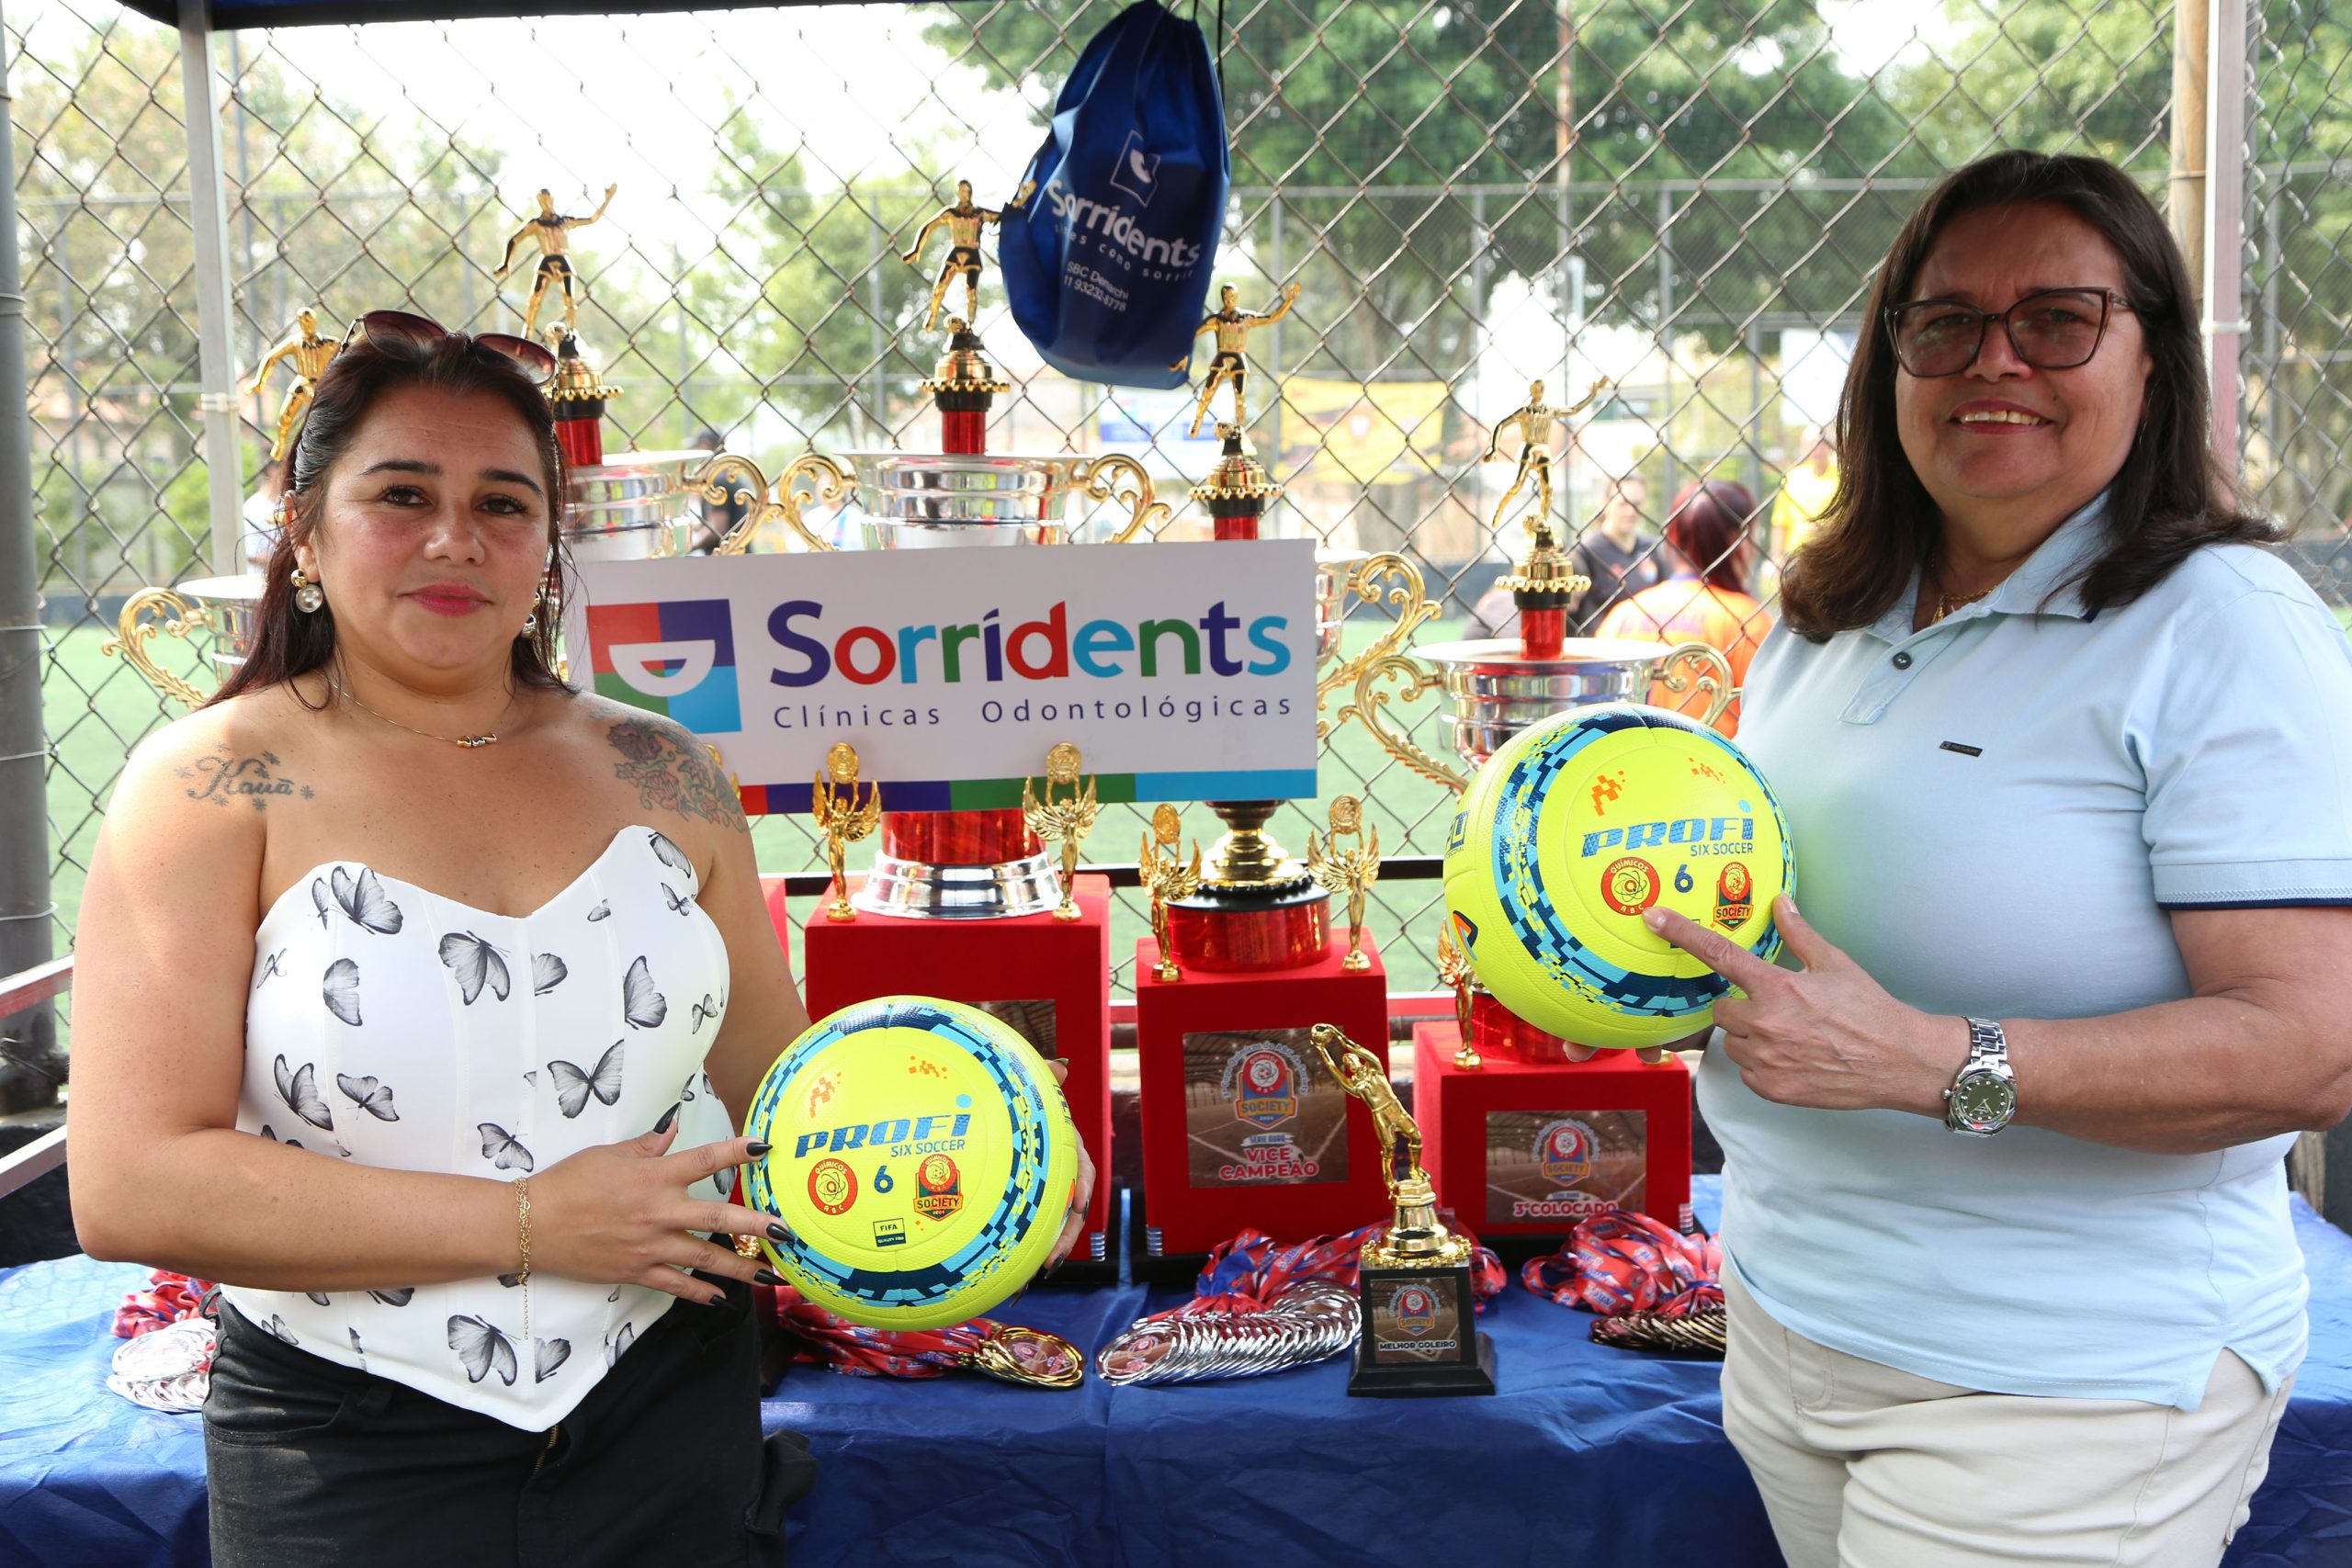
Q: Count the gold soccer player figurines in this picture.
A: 6